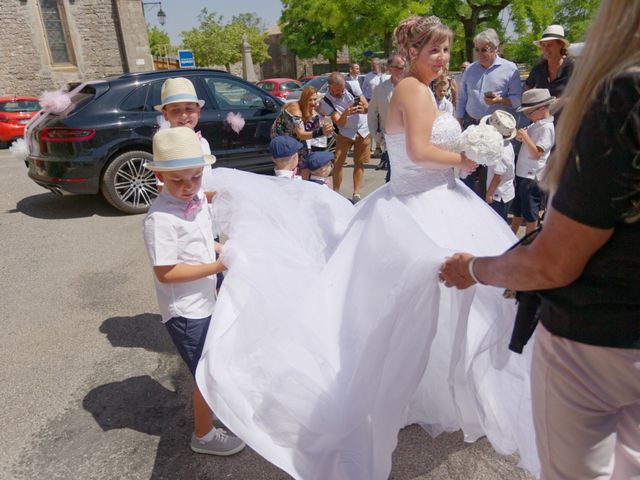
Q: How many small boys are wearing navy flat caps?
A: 2